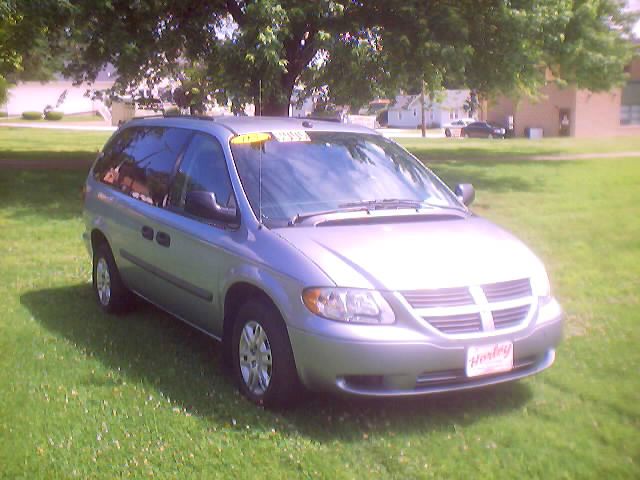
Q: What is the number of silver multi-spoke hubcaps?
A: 2